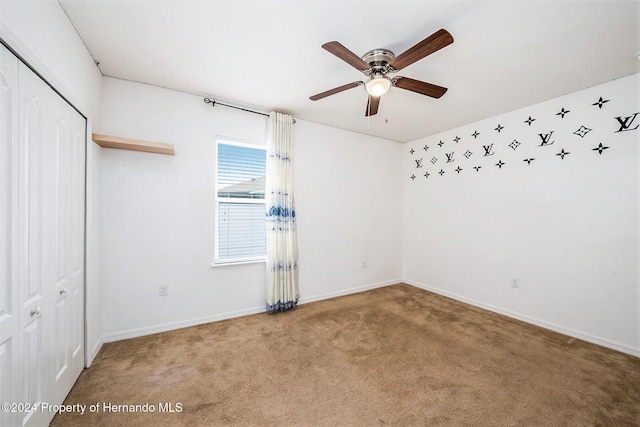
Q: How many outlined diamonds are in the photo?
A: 4